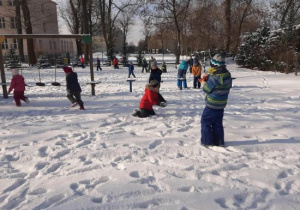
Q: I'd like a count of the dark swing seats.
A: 2